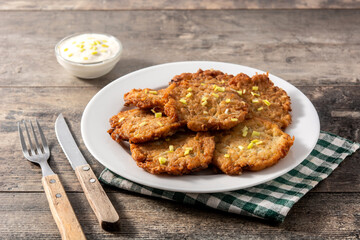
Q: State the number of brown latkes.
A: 7